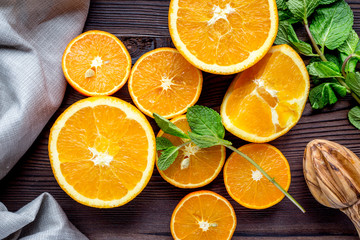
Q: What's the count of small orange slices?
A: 5